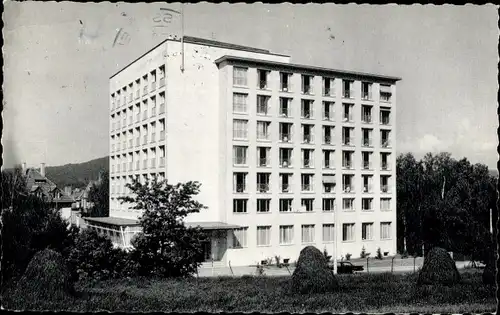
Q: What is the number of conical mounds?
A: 3